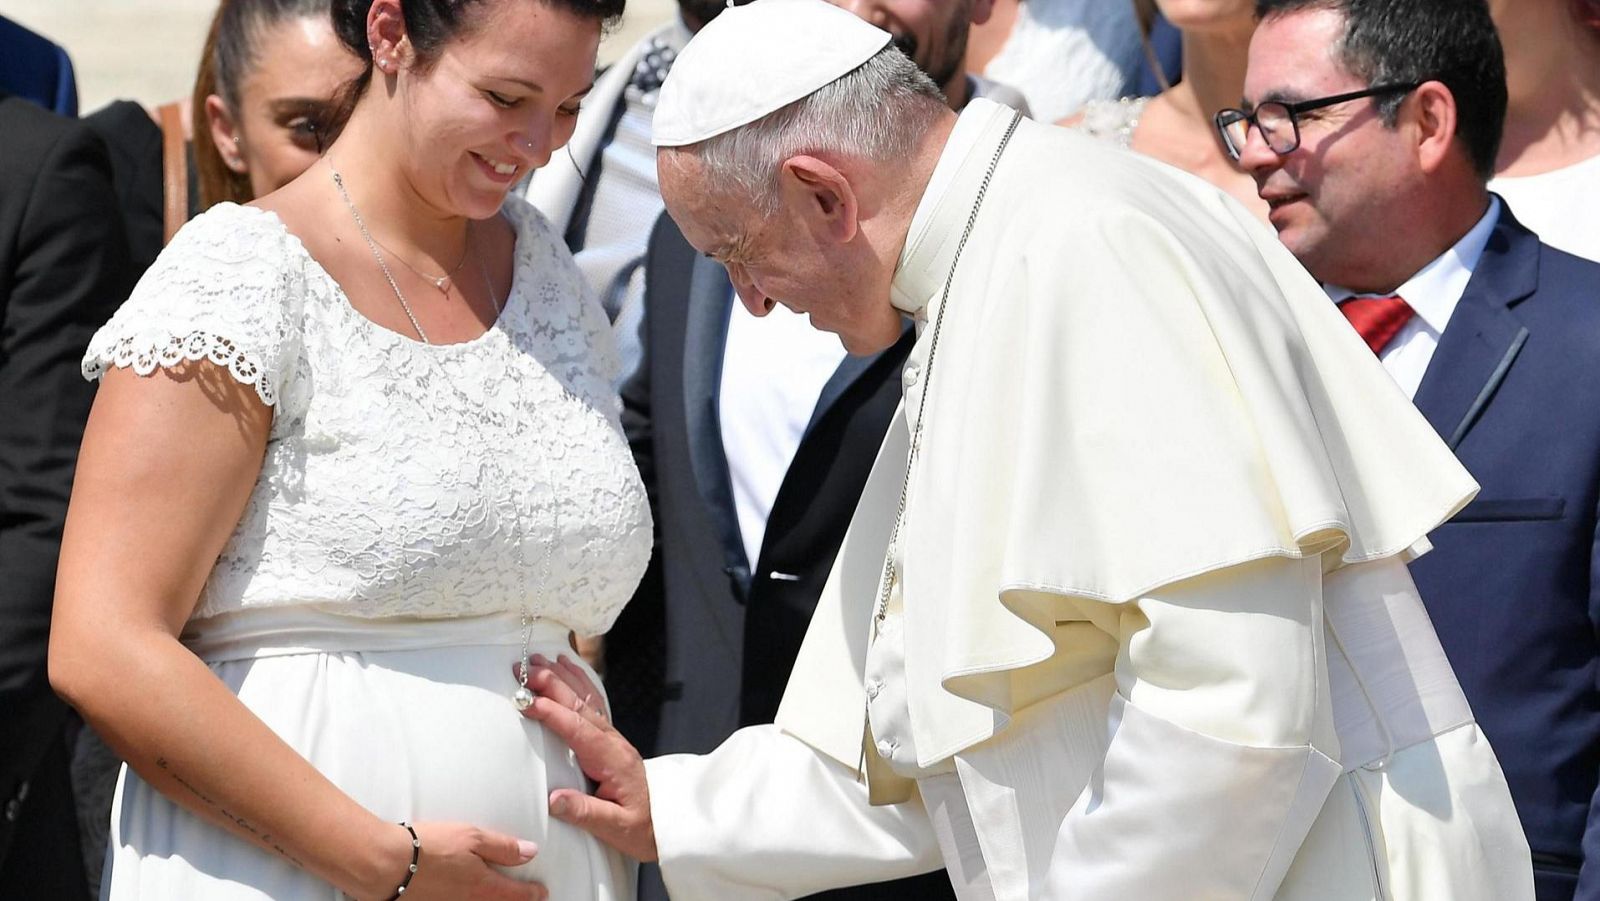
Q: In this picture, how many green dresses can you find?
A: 0